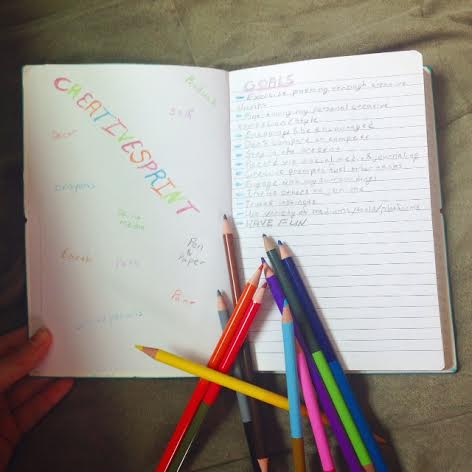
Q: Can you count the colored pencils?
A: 10